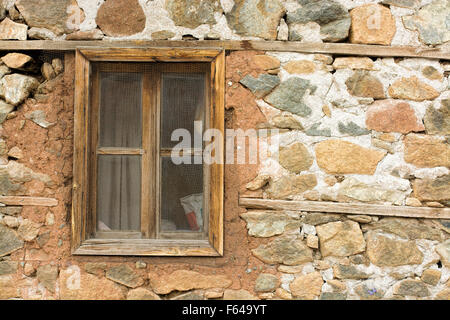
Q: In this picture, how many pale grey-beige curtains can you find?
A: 1